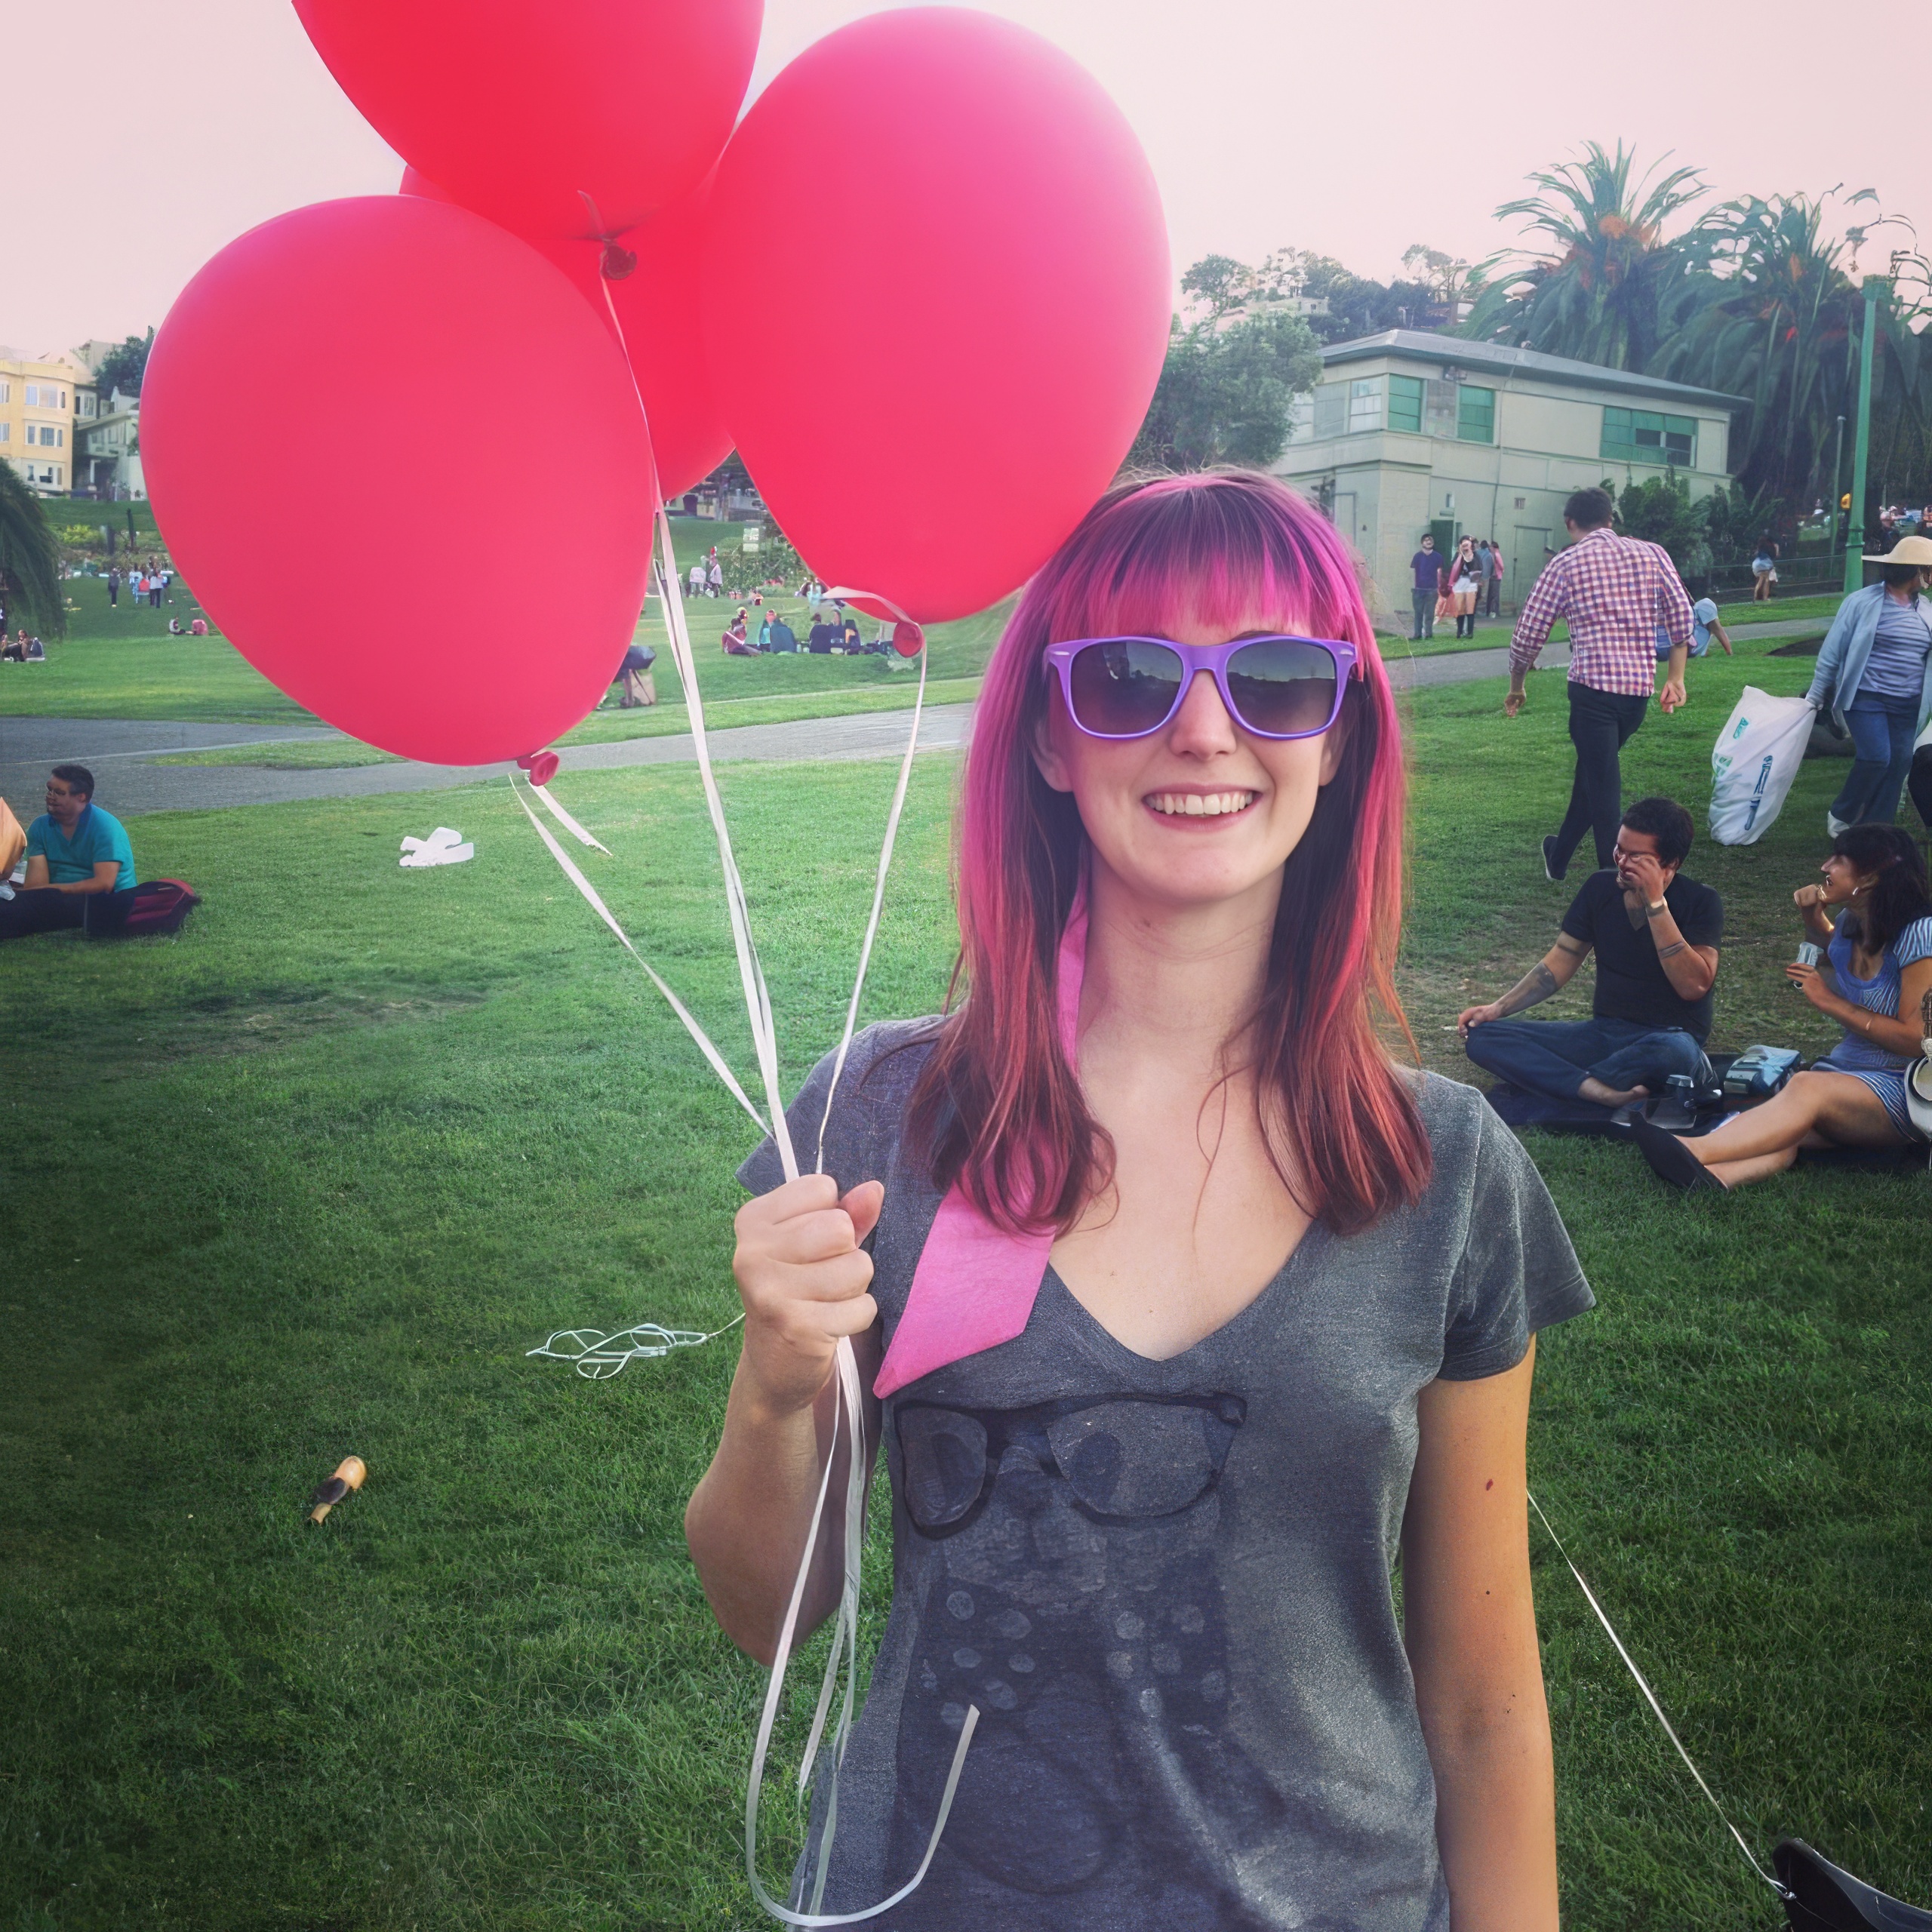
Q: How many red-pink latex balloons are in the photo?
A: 4